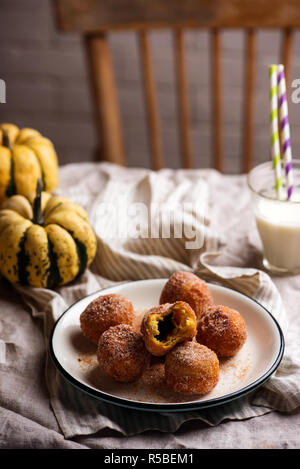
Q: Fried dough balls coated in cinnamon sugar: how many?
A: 6